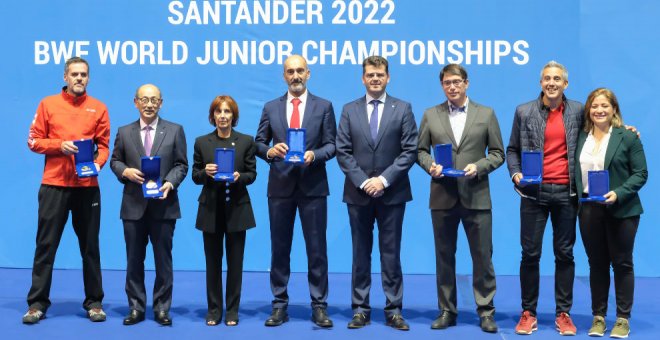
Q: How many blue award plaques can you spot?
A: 7